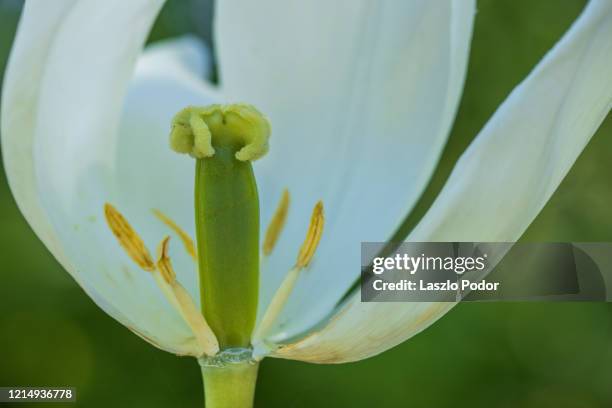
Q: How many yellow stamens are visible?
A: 5